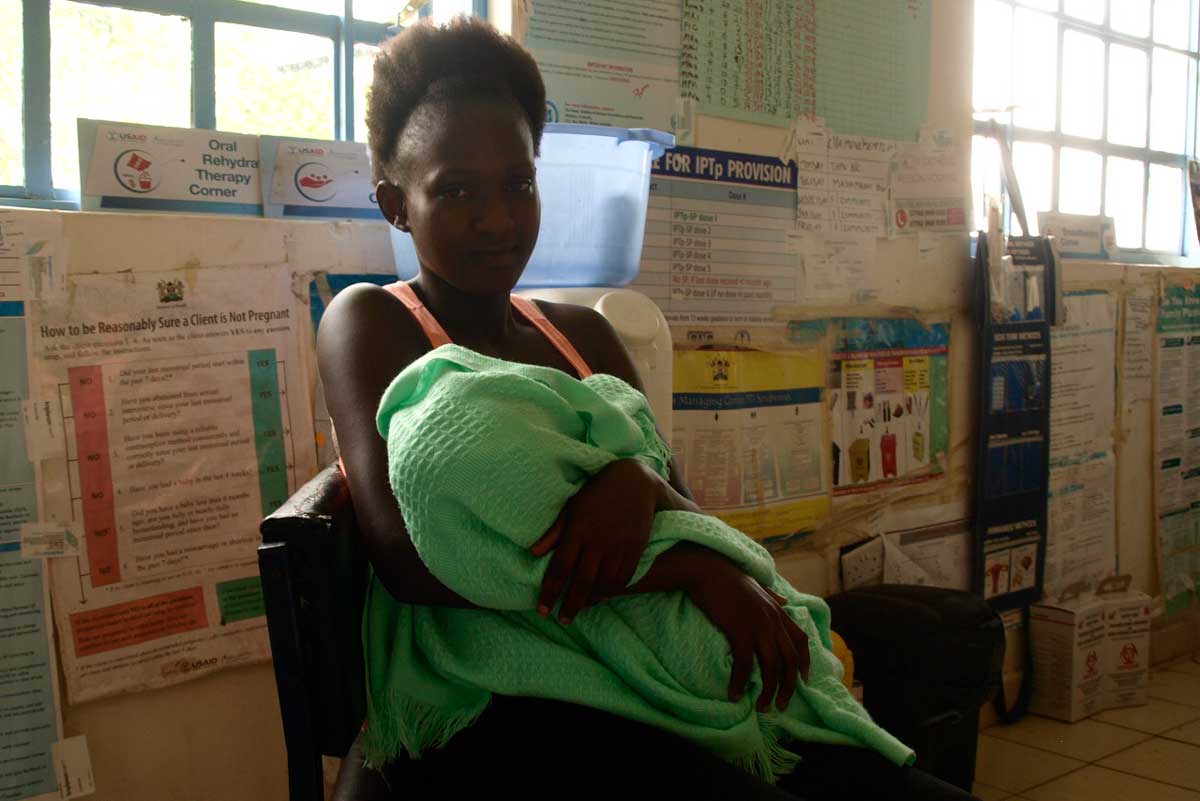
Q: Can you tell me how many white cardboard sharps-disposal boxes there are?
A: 2